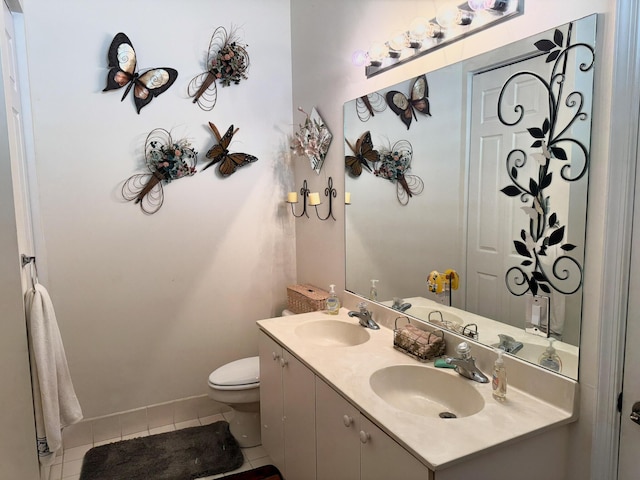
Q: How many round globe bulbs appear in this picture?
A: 6